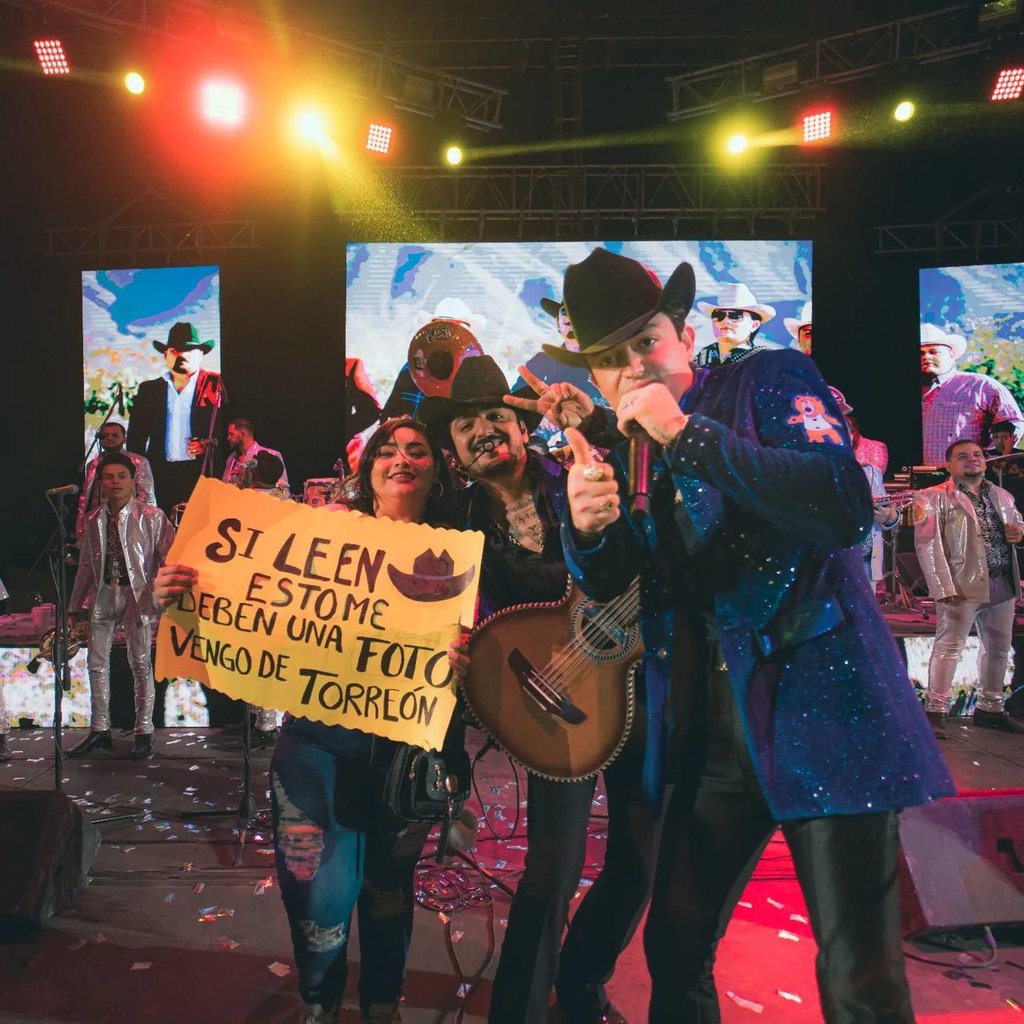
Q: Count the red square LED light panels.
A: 5